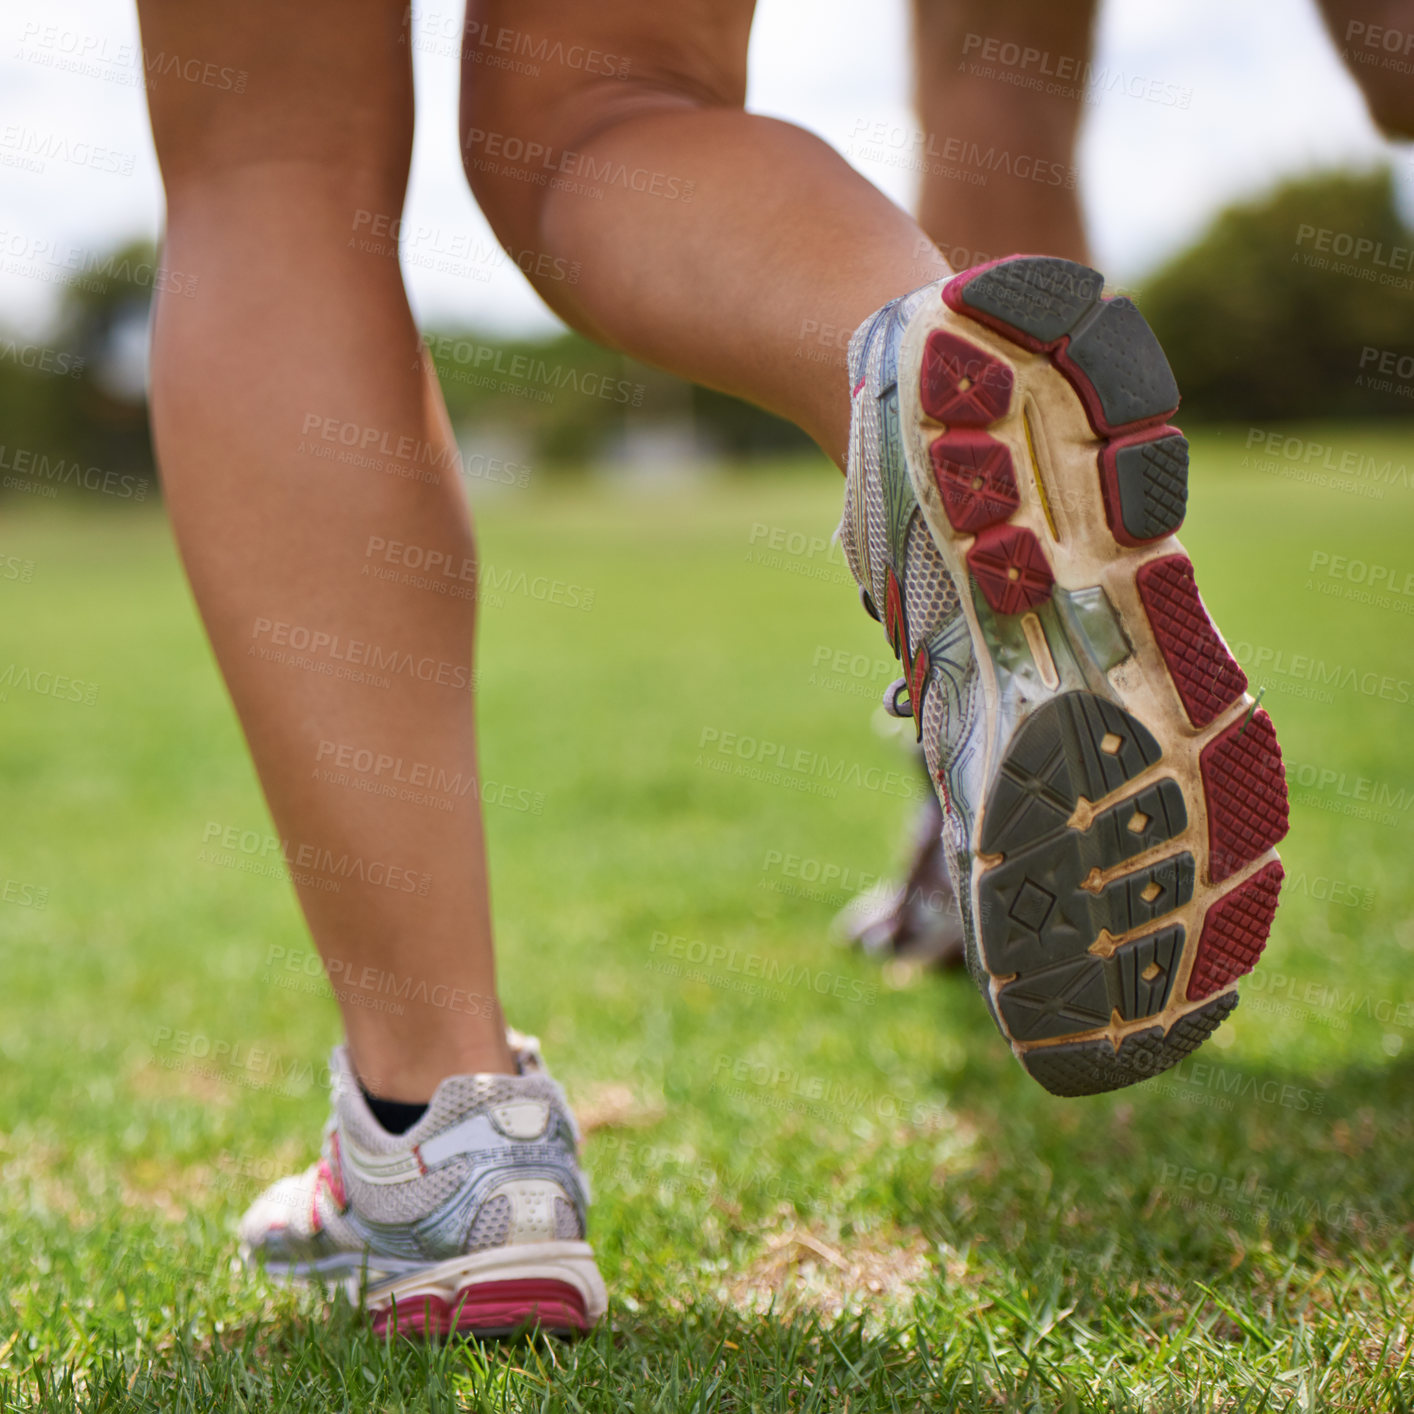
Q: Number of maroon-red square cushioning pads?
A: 3